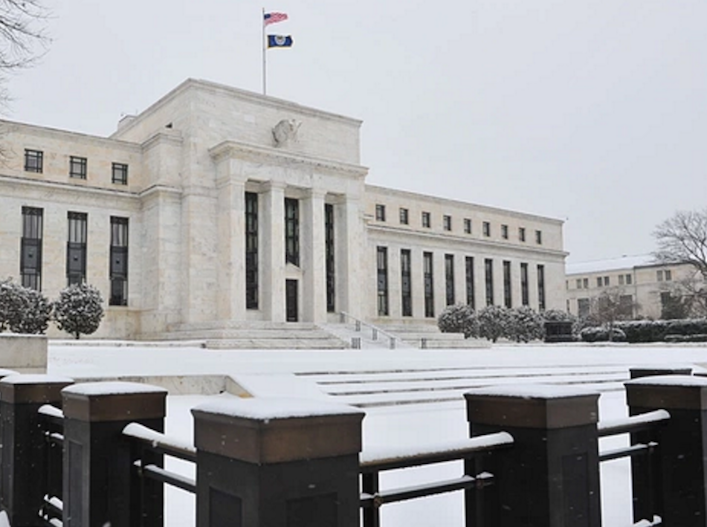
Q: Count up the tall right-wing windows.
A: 9